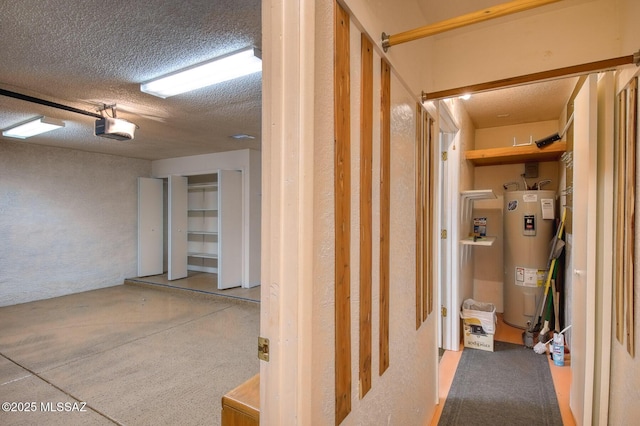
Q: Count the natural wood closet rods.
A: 2